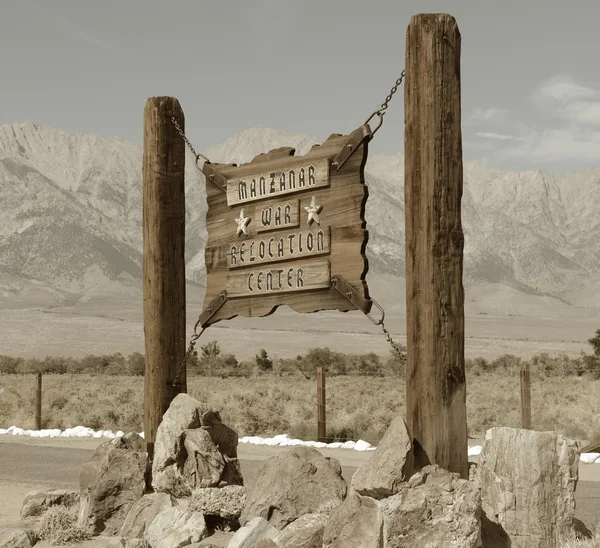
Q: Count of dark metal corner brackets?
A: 4